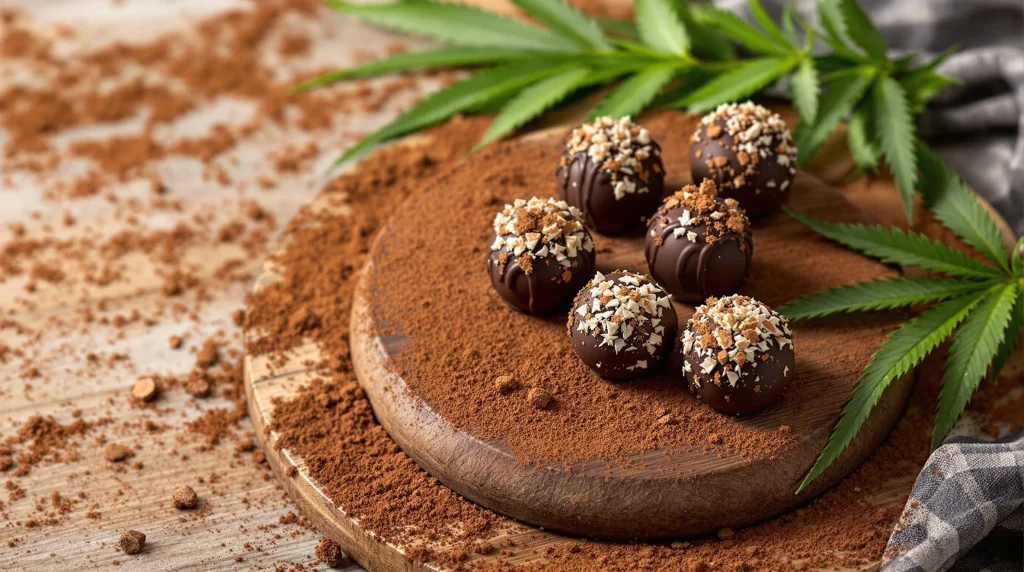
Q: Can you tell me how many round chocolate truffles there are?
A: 6